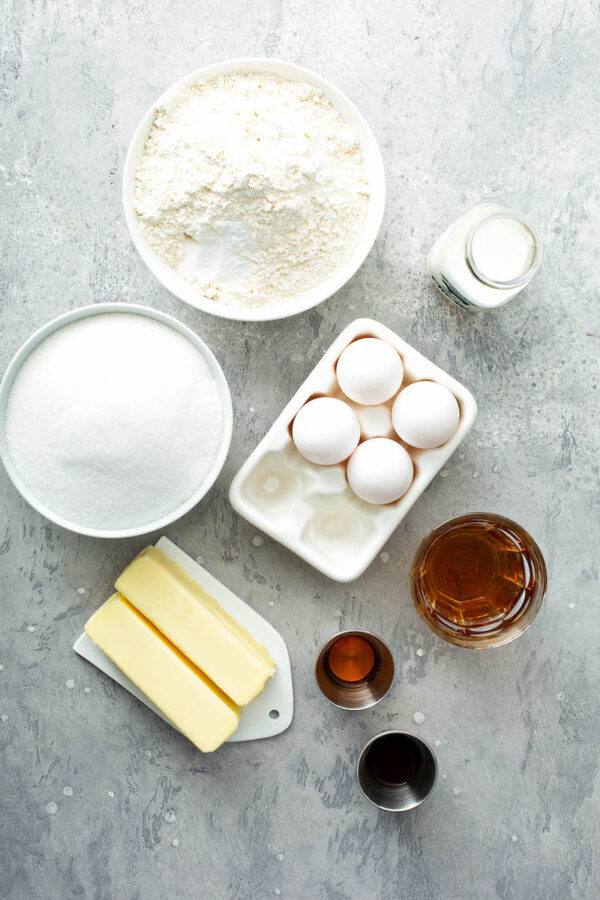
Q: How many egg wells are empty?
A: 2